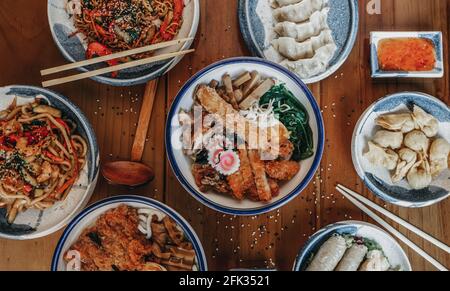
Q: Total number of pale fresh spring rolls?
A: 3